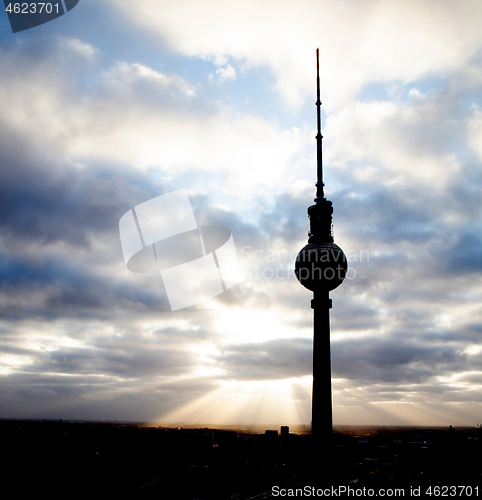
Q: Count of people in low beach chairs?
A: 0